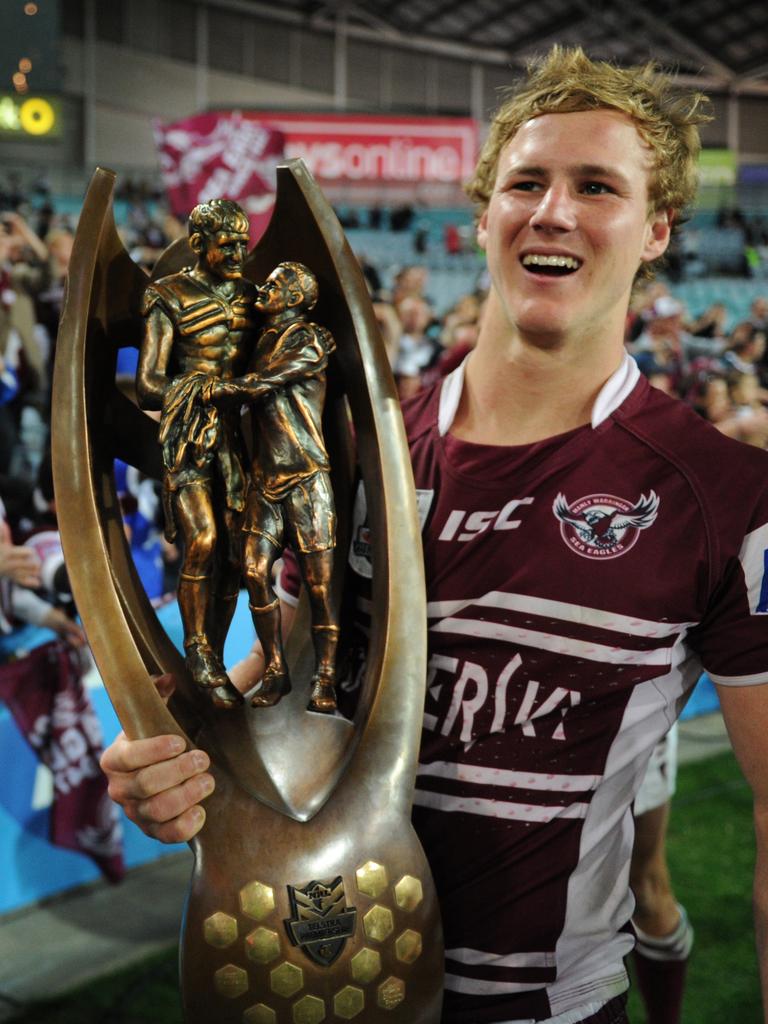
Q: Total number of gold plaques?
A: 14